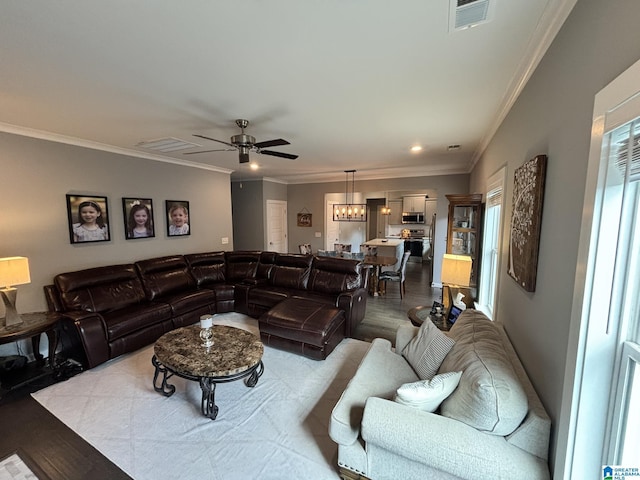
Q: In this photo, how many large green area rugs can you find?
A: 0